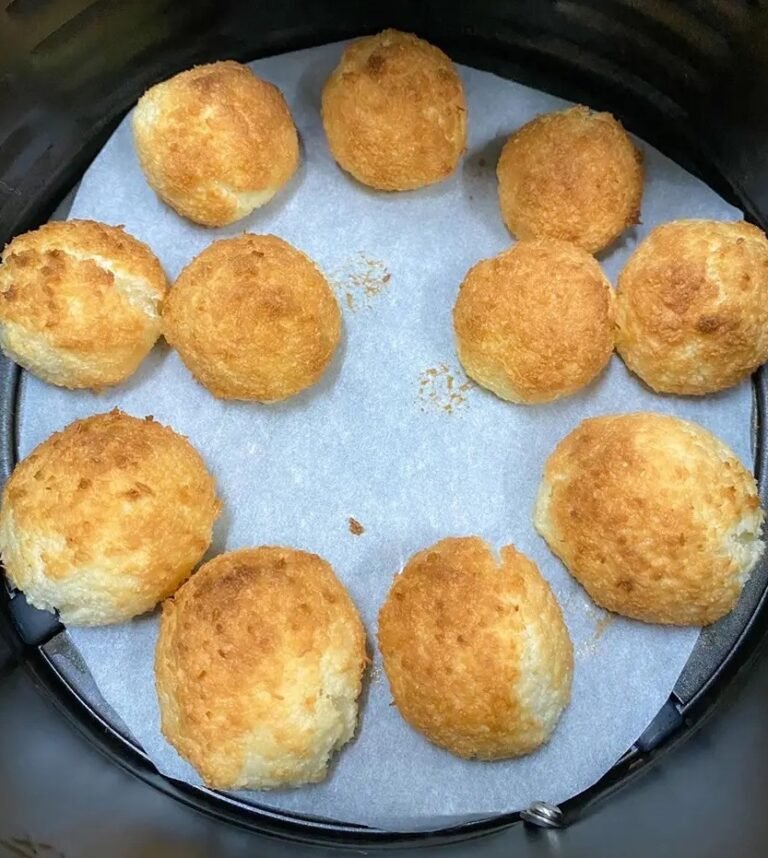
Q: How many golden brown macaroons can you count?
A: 11